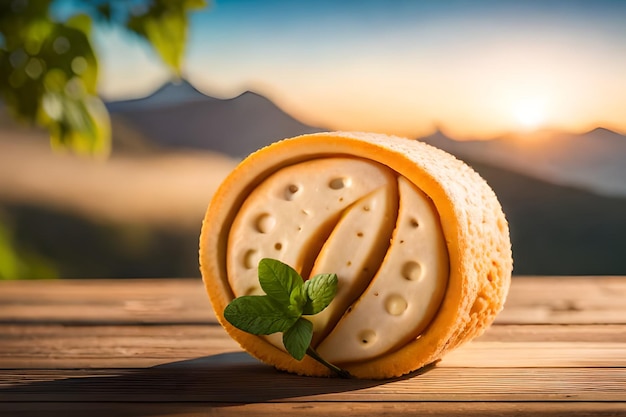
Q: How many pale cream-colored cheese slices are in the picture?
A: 3